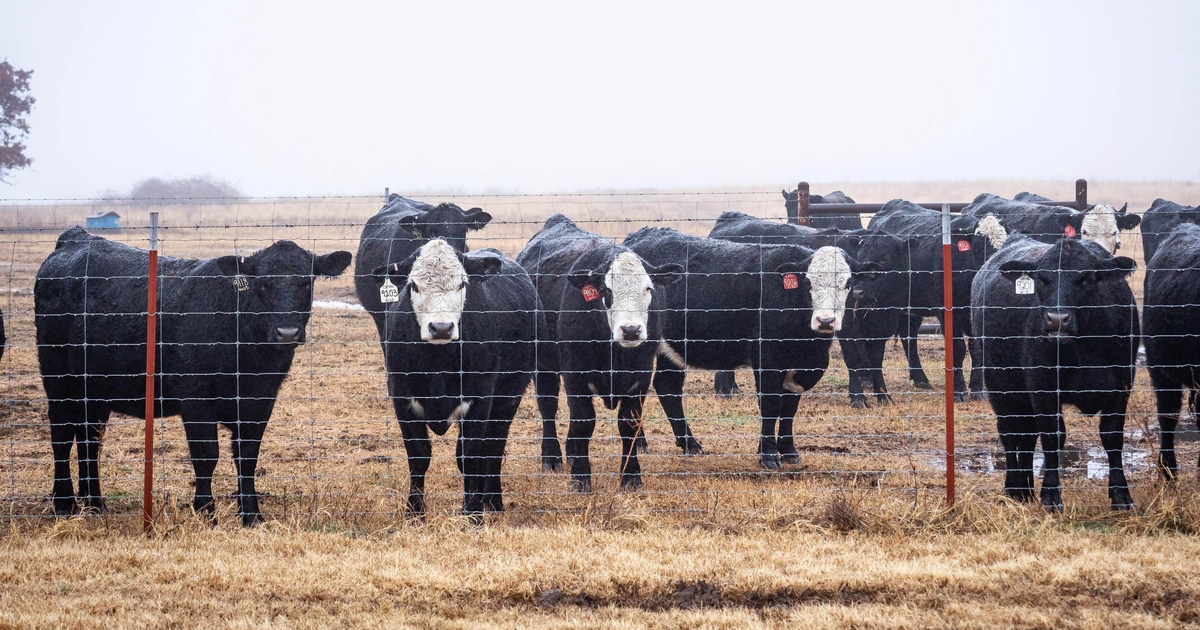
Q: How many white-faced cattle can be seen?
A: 5